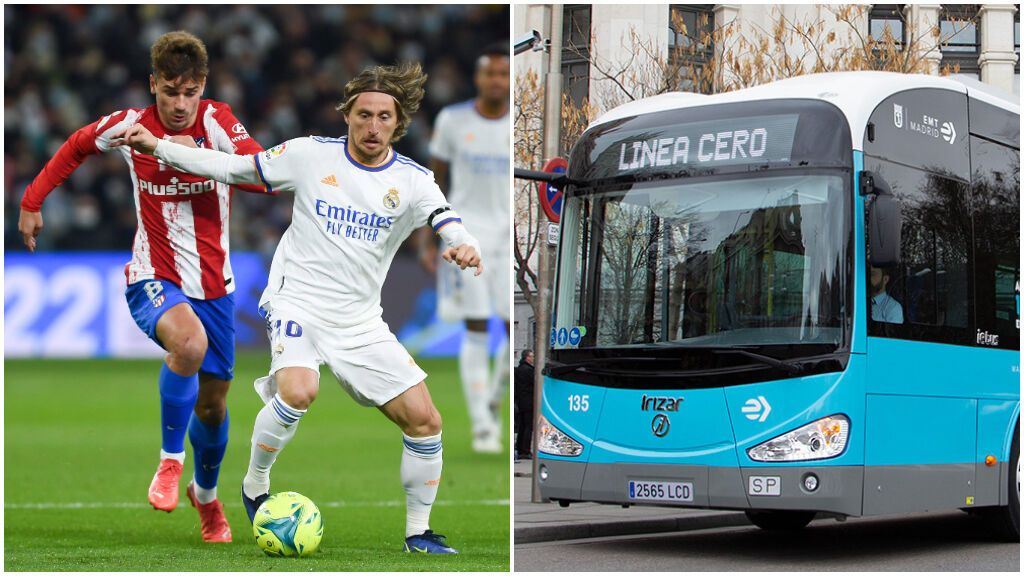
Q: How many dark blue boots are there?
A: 2